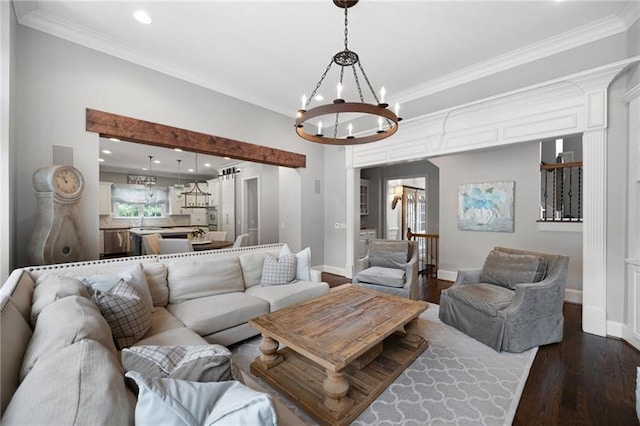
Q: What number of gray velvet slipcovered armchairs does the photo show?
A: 2